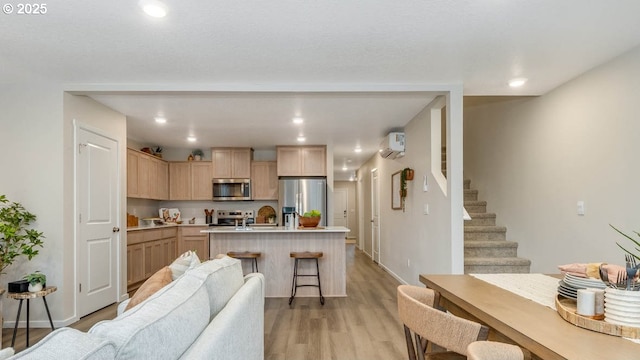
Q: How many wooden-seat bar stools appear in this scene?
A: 2